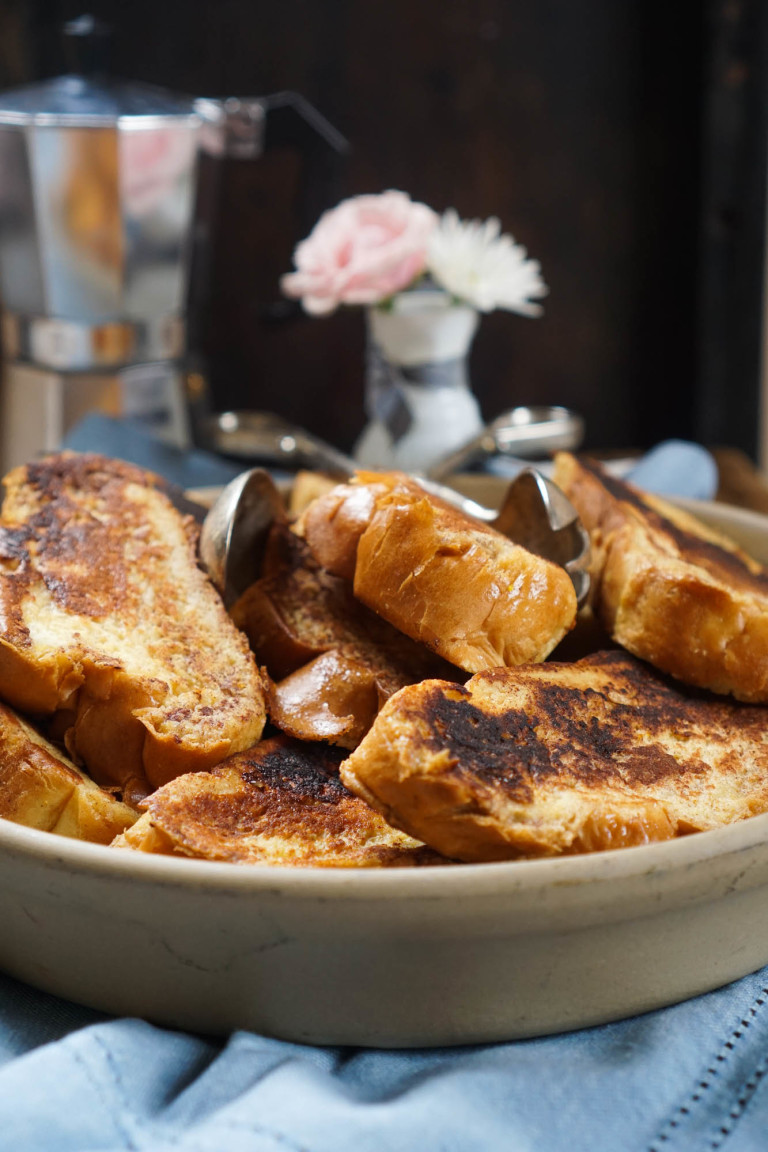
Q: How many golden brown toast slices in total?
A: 7